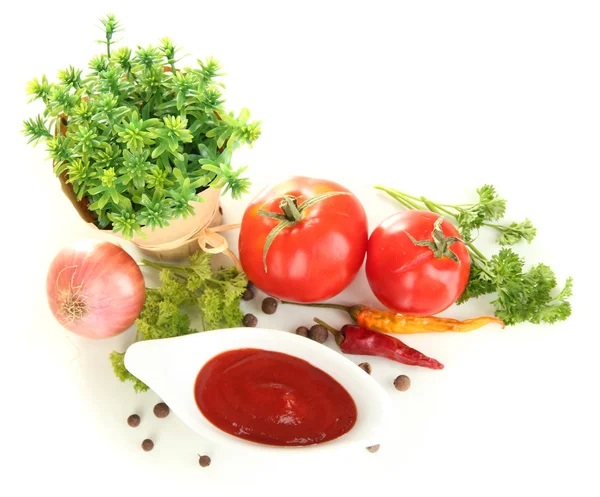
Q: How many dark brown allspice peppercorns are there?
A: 12